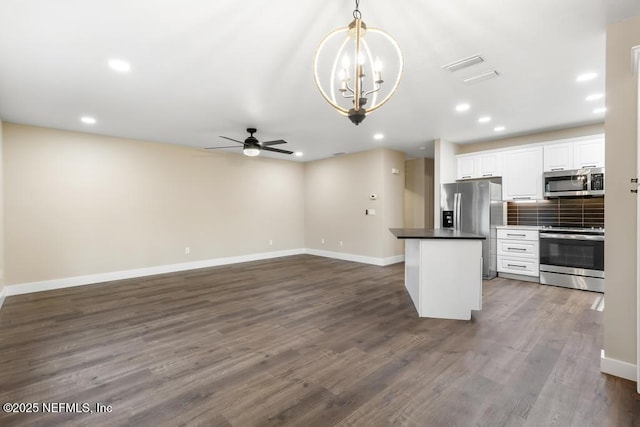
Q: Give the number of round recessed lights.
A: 10